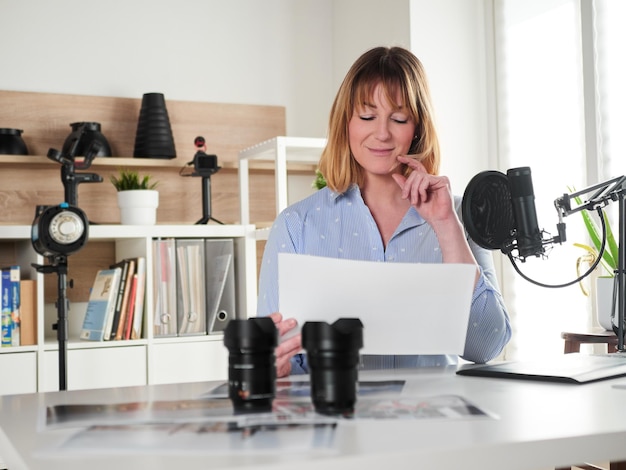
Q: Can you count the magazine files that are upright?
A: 3